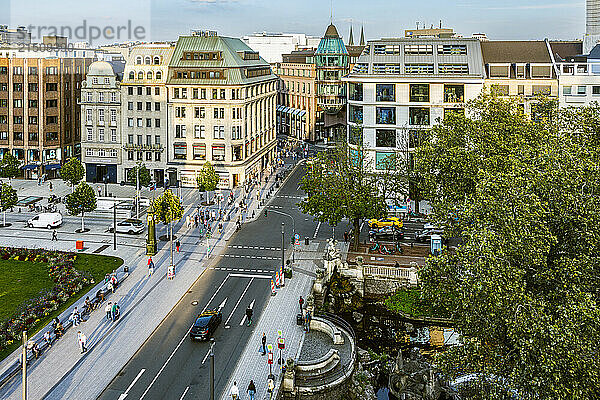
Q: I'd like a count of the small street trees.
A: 7